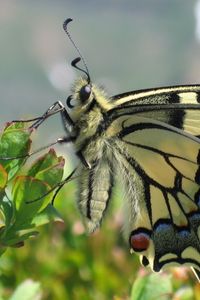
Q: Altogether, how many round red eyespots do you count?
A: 1